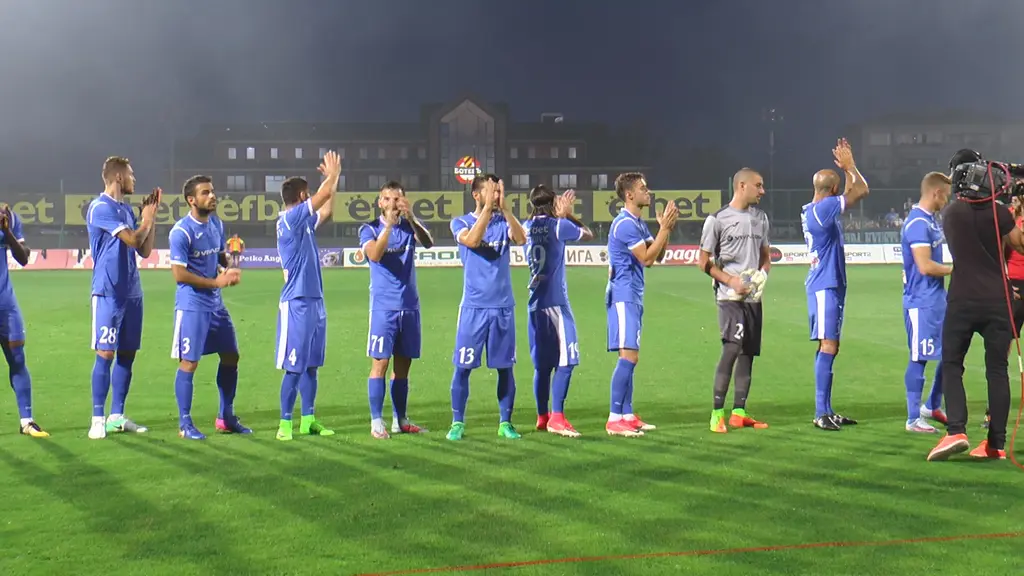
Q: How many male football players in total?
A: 11